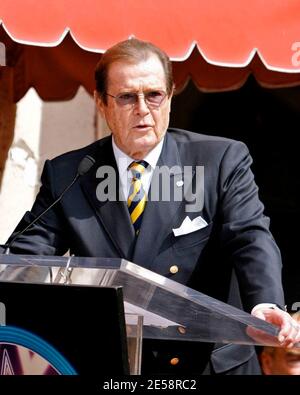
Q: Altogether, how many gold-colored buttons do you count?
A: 3